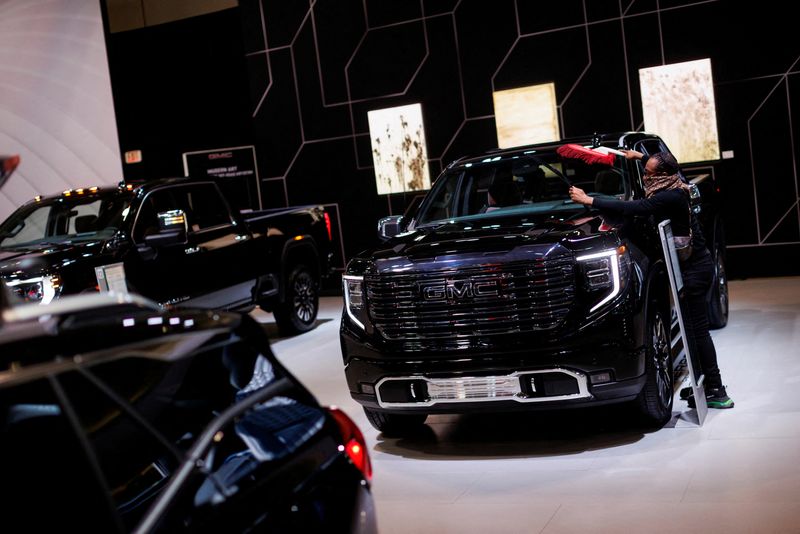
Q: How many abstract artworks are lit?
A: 3